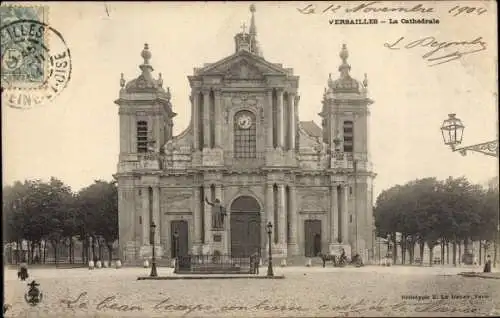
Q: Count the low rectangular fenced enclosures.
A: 1